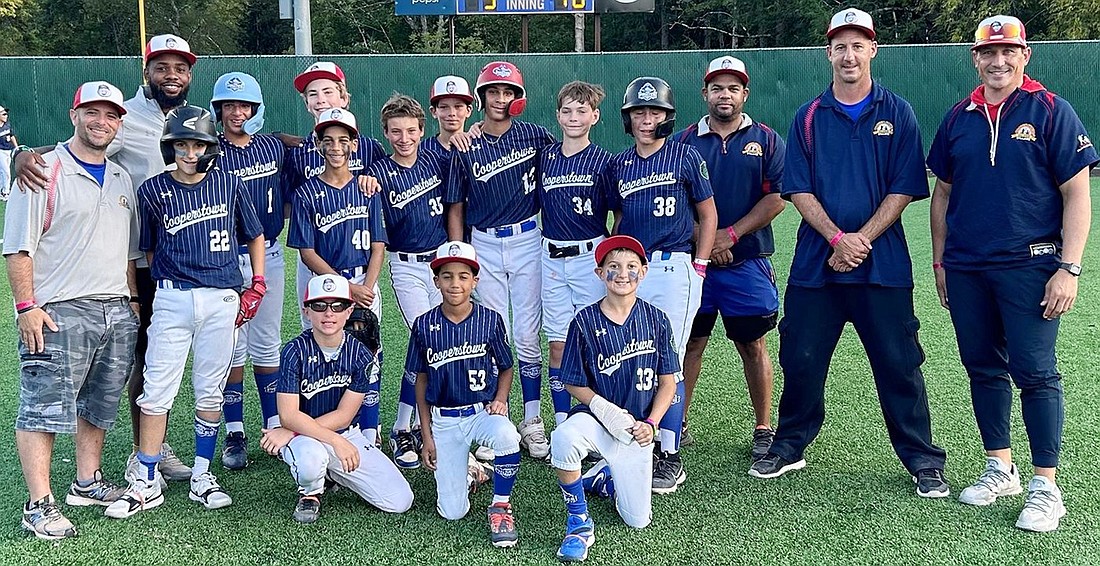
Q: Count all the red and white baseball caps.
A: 11